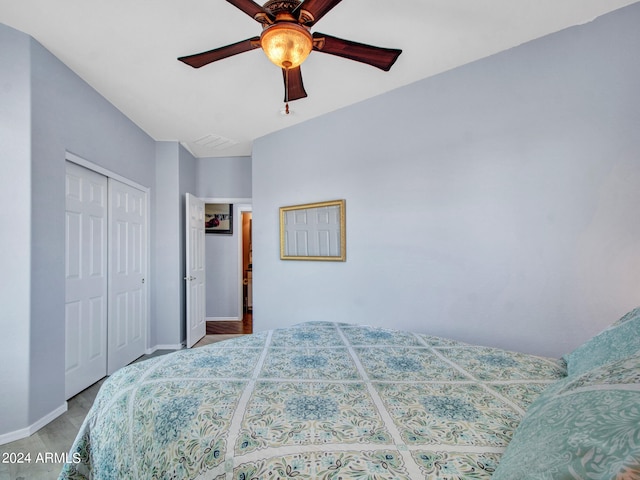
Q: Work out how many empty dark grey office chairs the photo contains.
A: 0